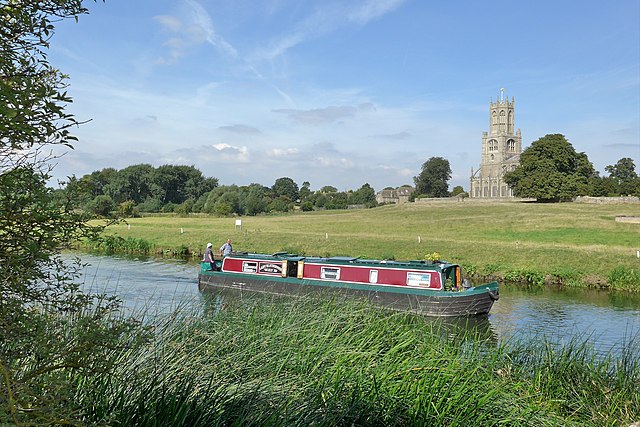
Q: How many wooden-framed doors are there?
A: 2